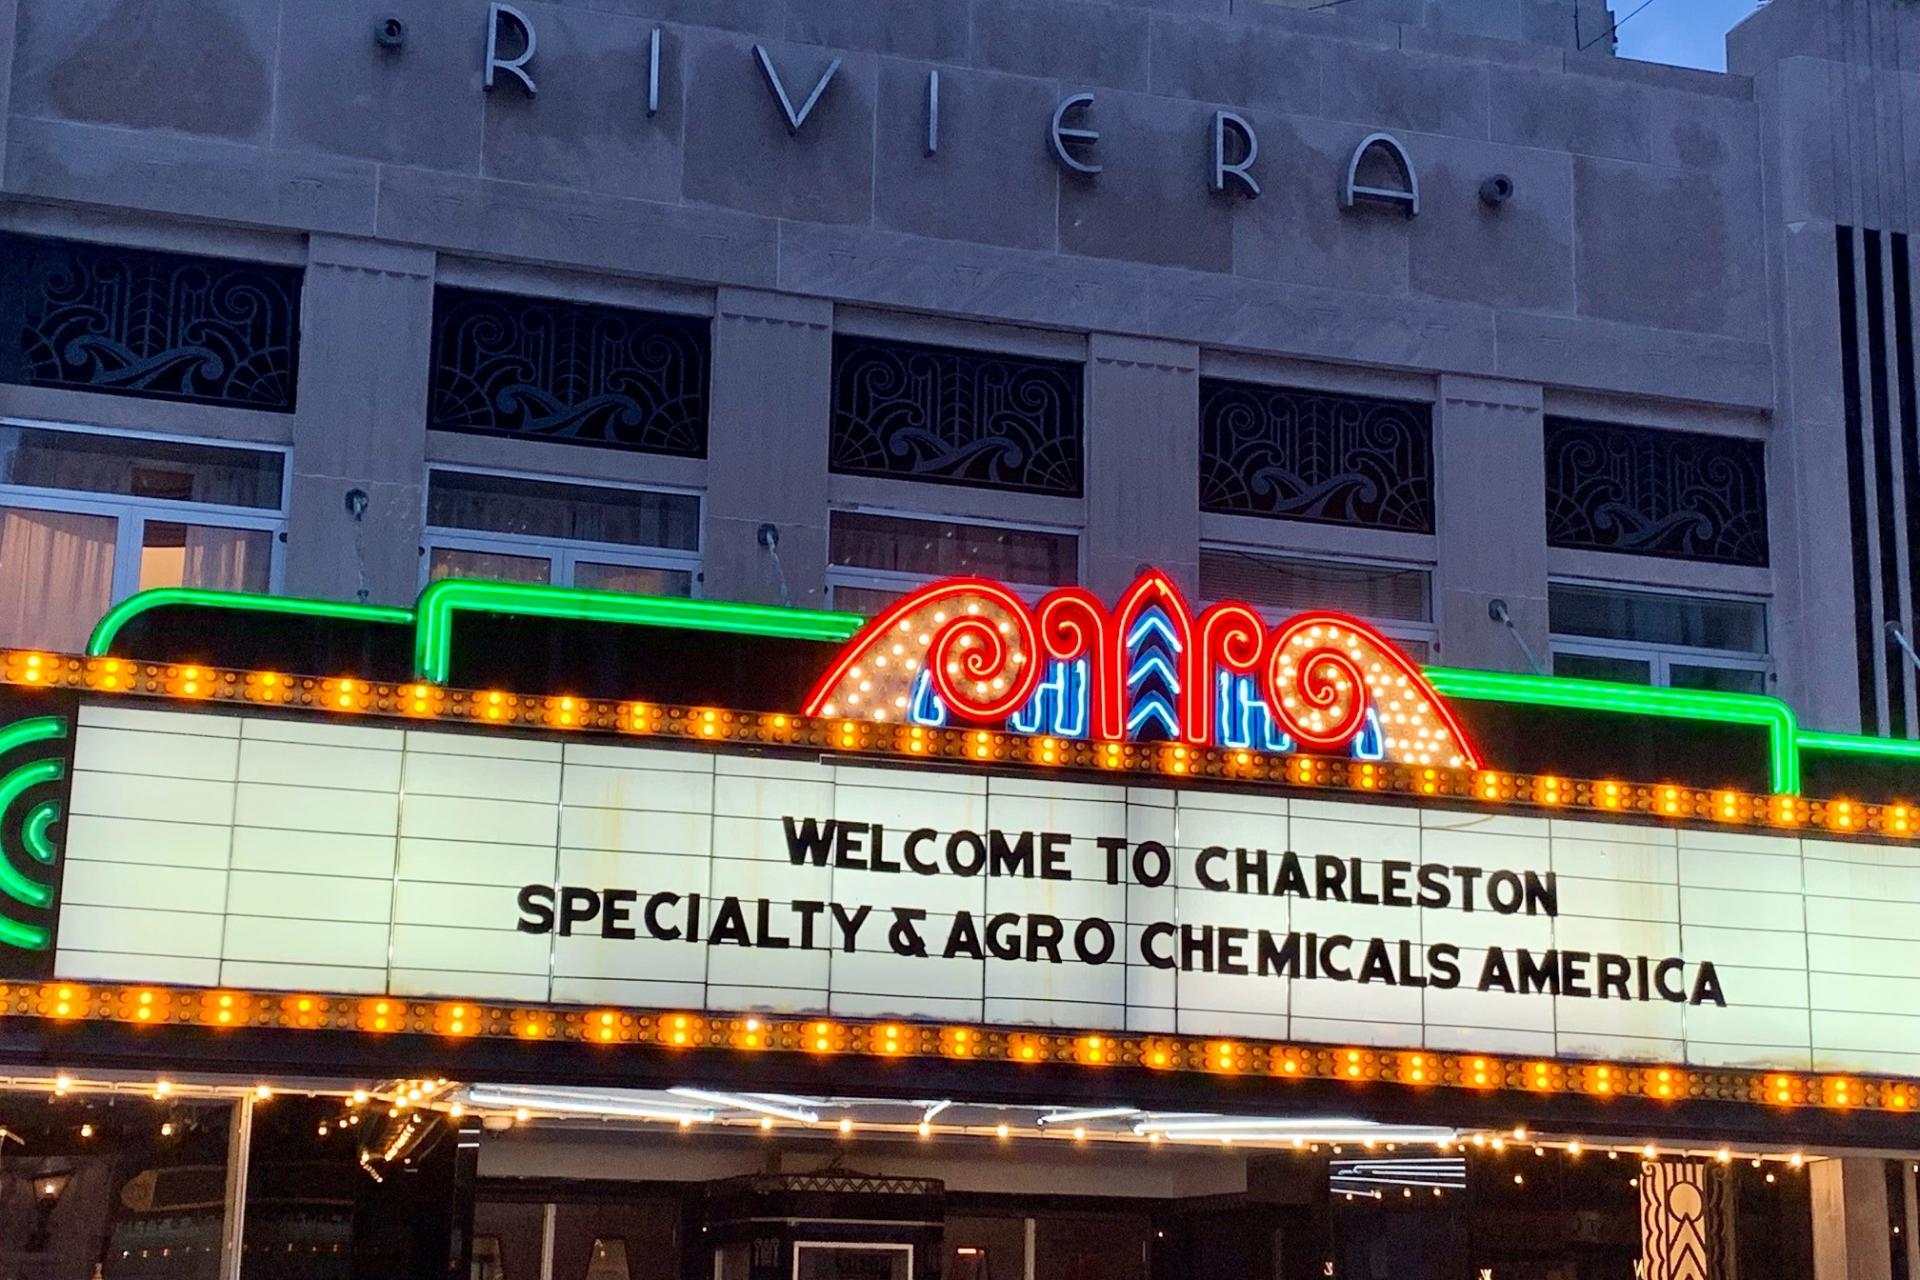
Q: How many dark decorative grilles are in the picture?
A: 5